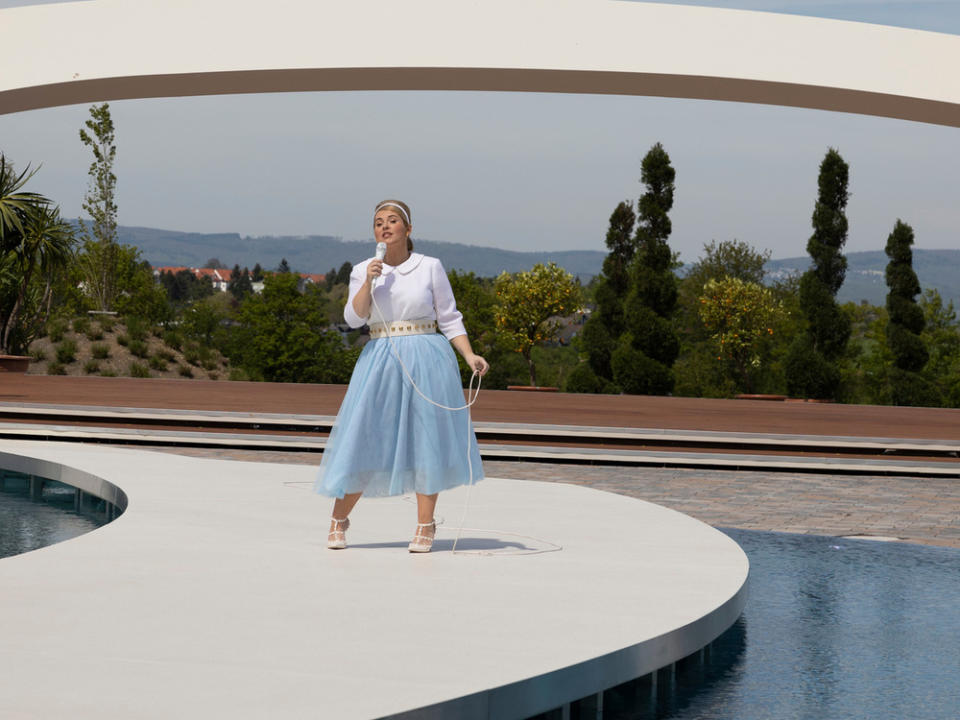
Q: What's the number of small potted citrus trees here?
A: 2